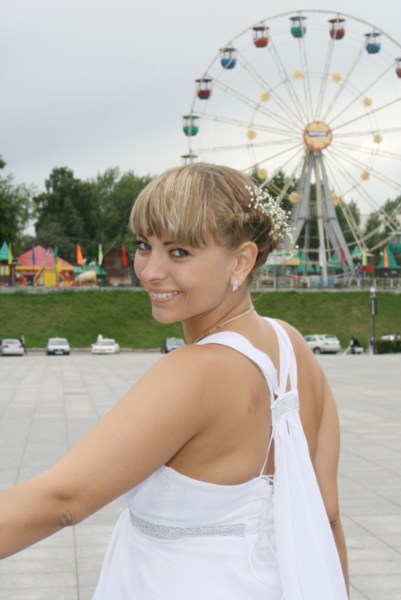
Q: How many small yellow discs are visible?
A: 10